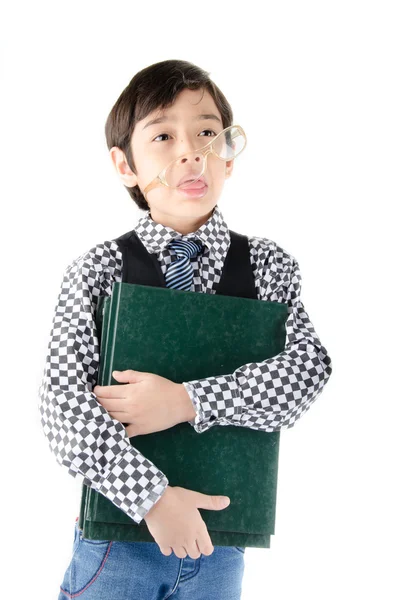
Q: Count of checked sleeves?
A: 2